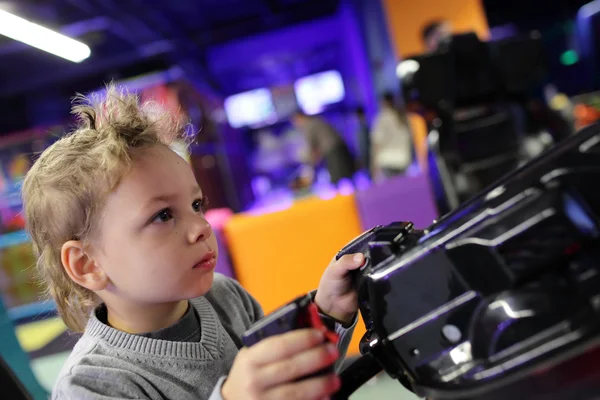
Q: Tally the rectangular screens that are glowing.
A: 2